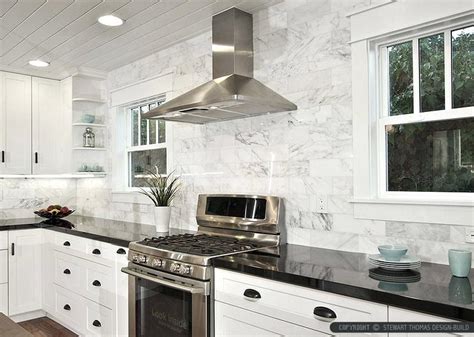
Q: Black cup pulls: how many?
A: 9